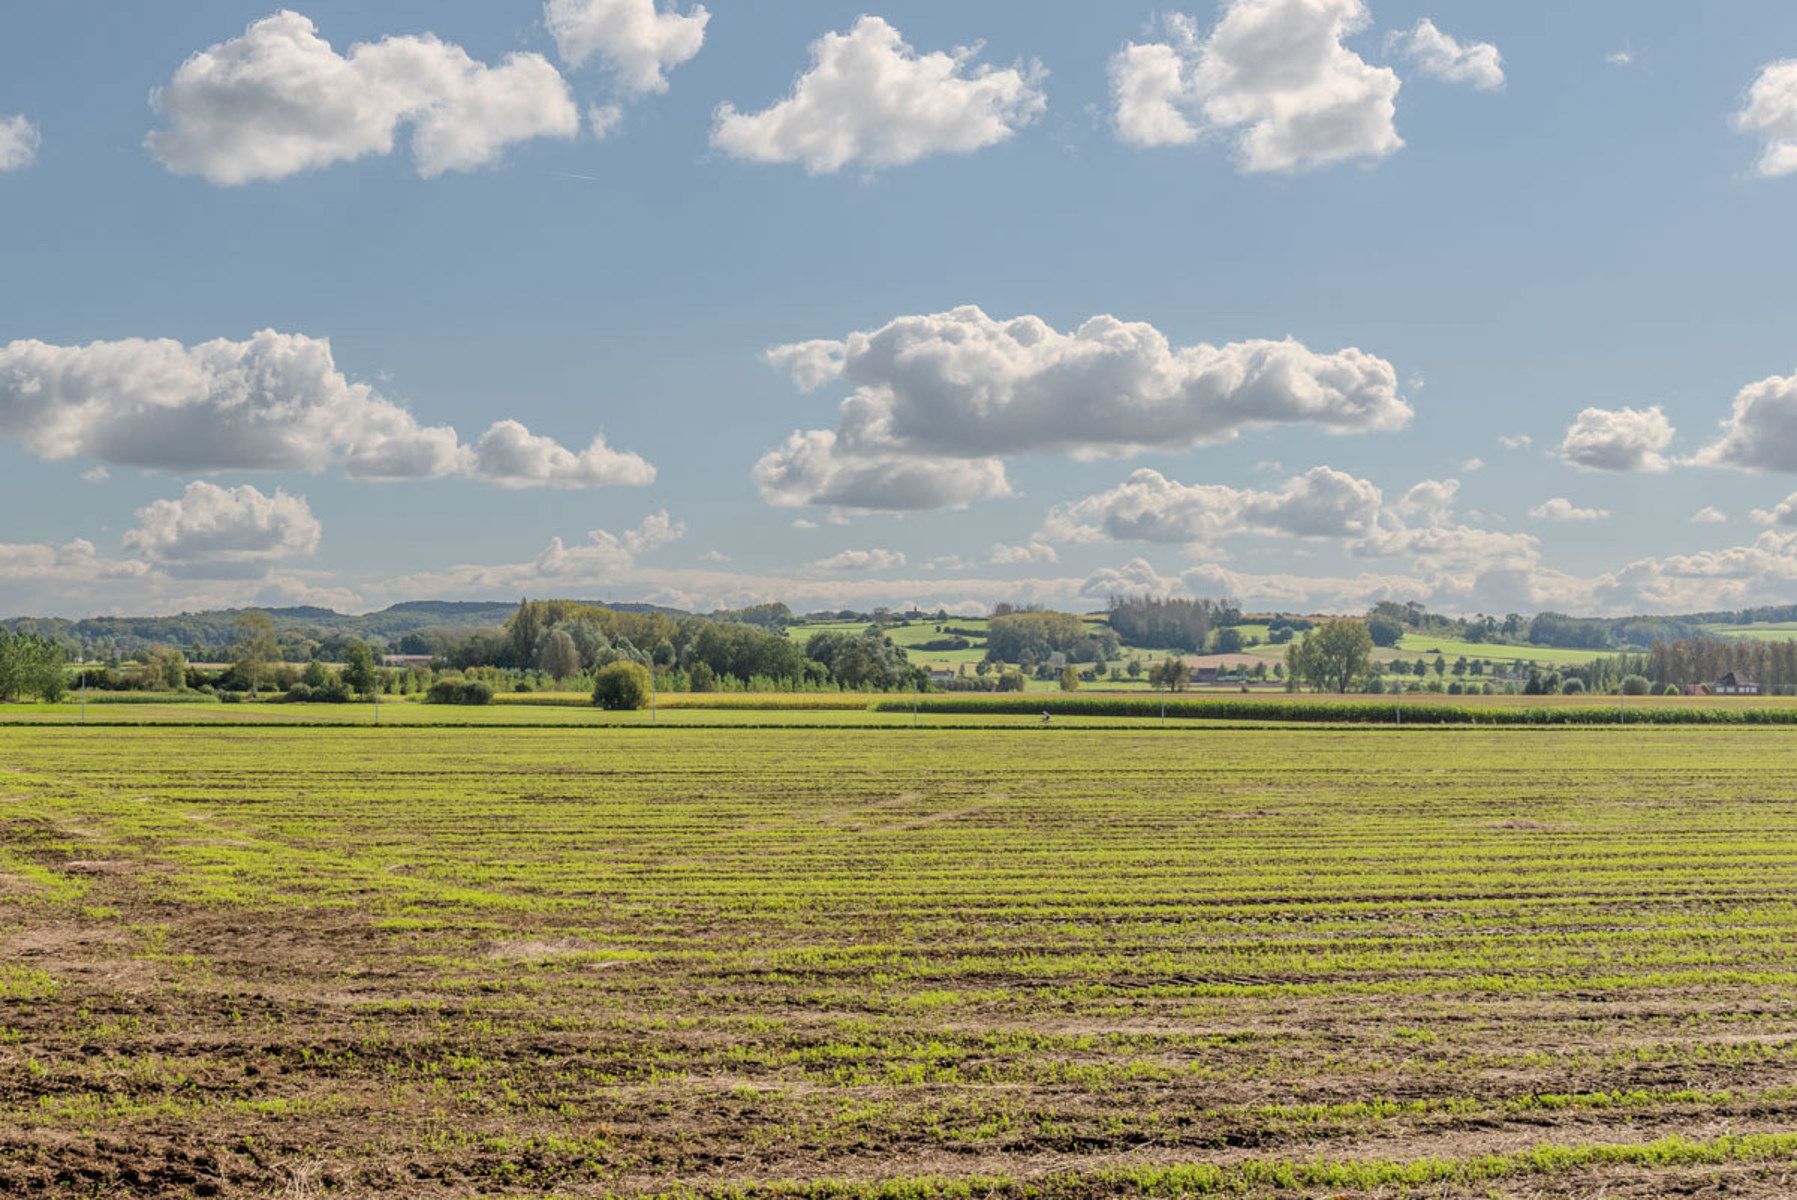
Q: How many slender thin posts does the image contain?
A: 7